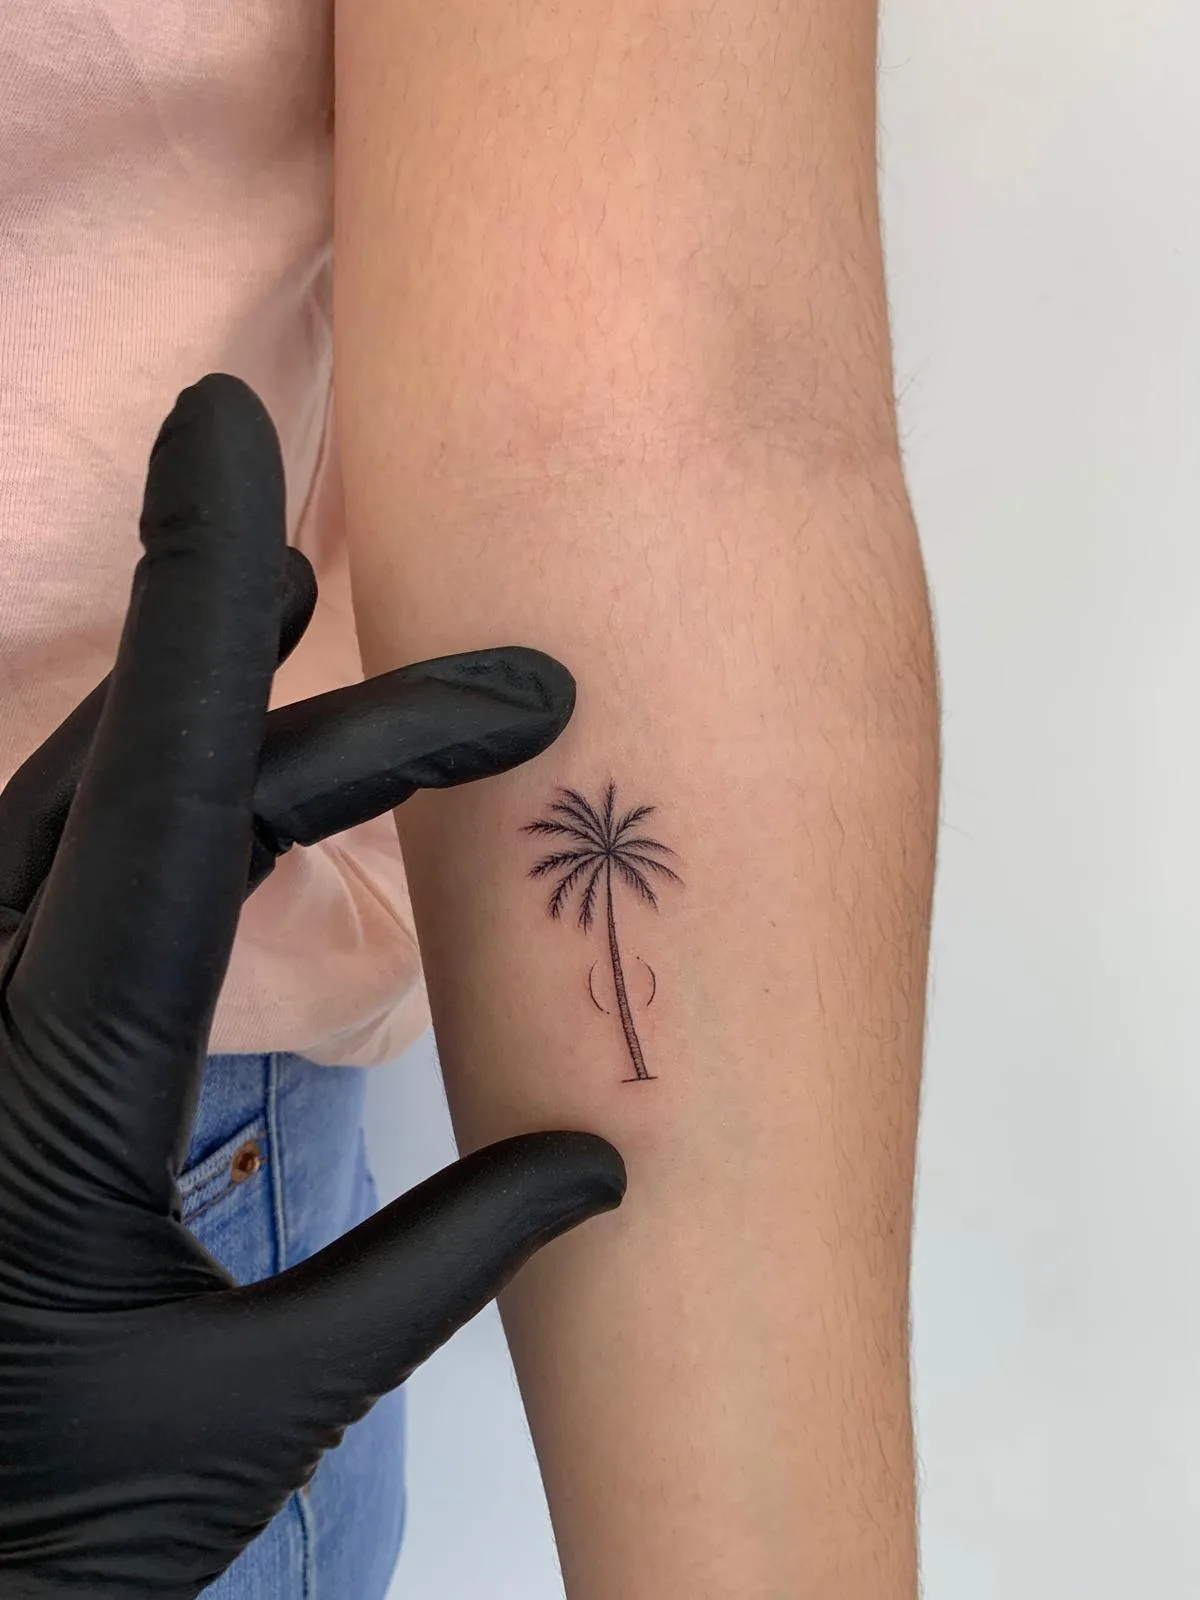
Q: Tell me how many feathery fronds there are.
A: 11